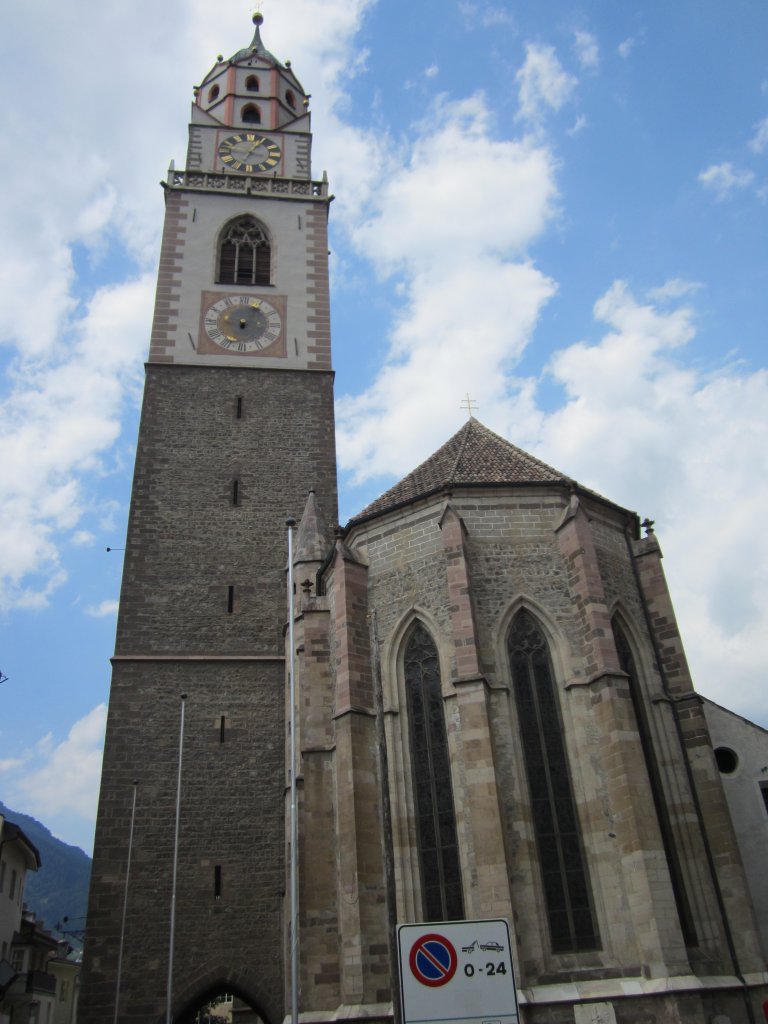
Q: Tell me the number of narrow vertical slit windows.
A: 5